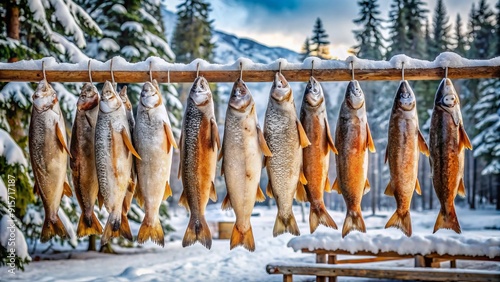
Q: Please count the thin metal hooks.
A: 12